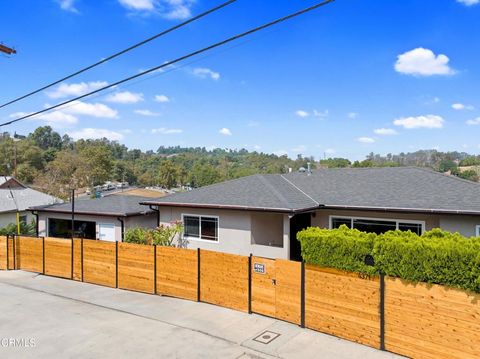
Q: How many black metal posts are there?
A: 11